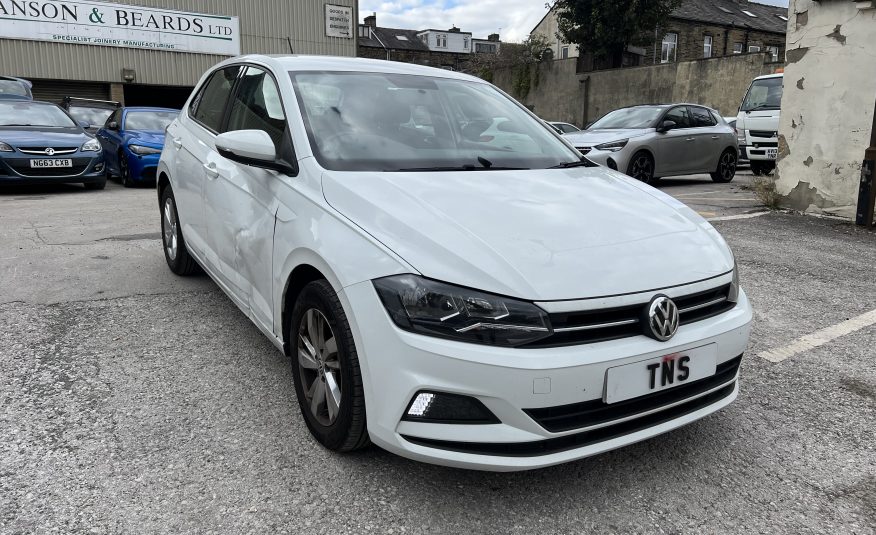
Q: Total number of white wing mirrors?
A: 1